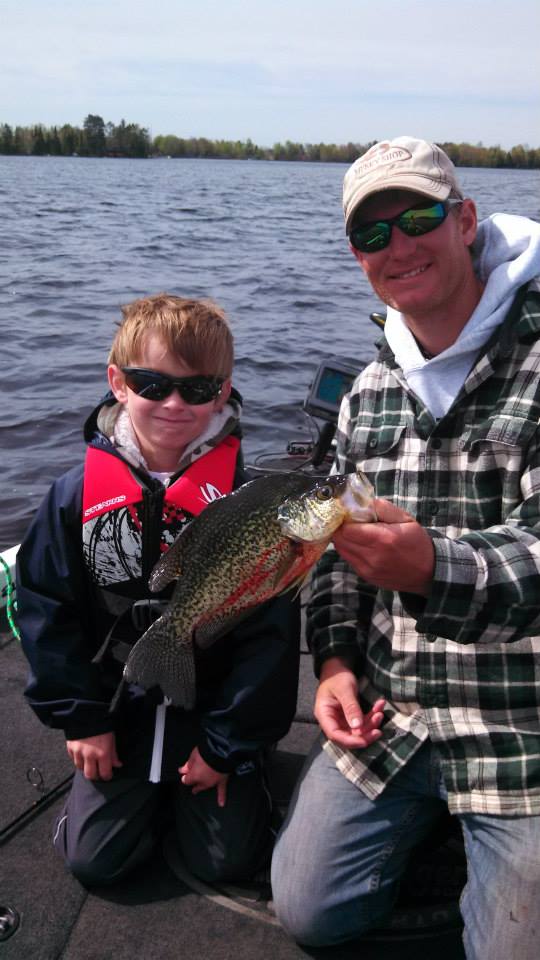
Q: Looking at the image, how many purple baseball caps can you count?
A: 0